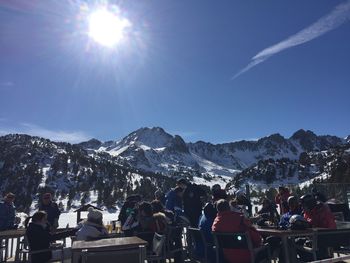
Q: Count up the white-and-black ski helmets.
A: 1